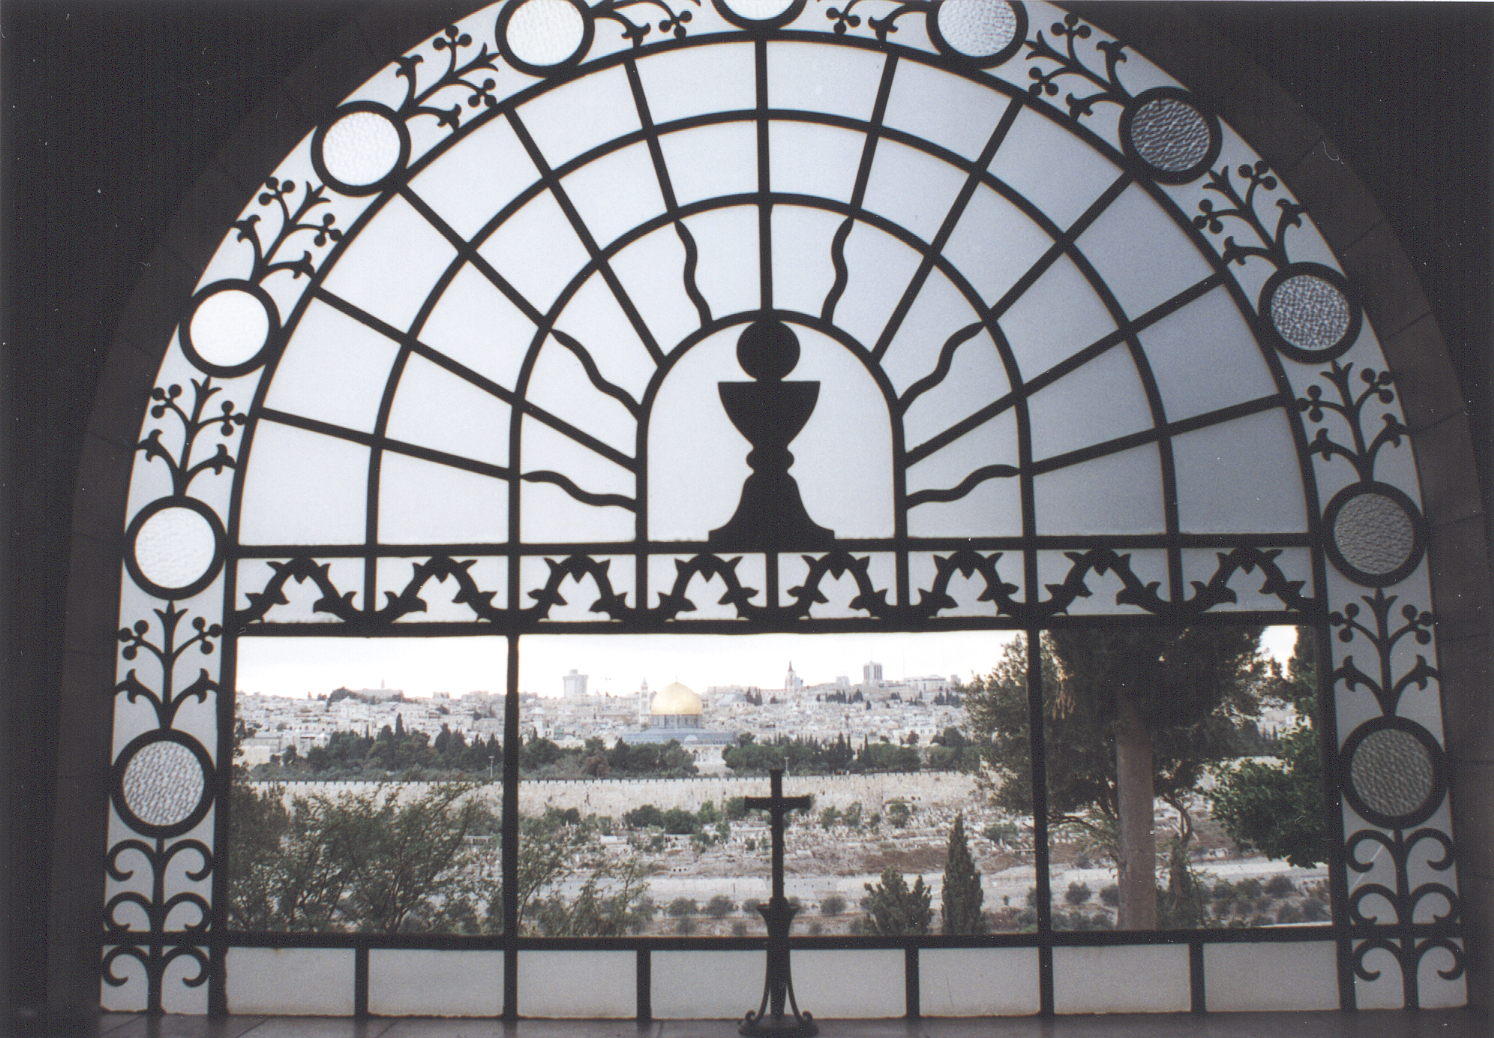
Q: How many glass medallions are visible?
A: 11